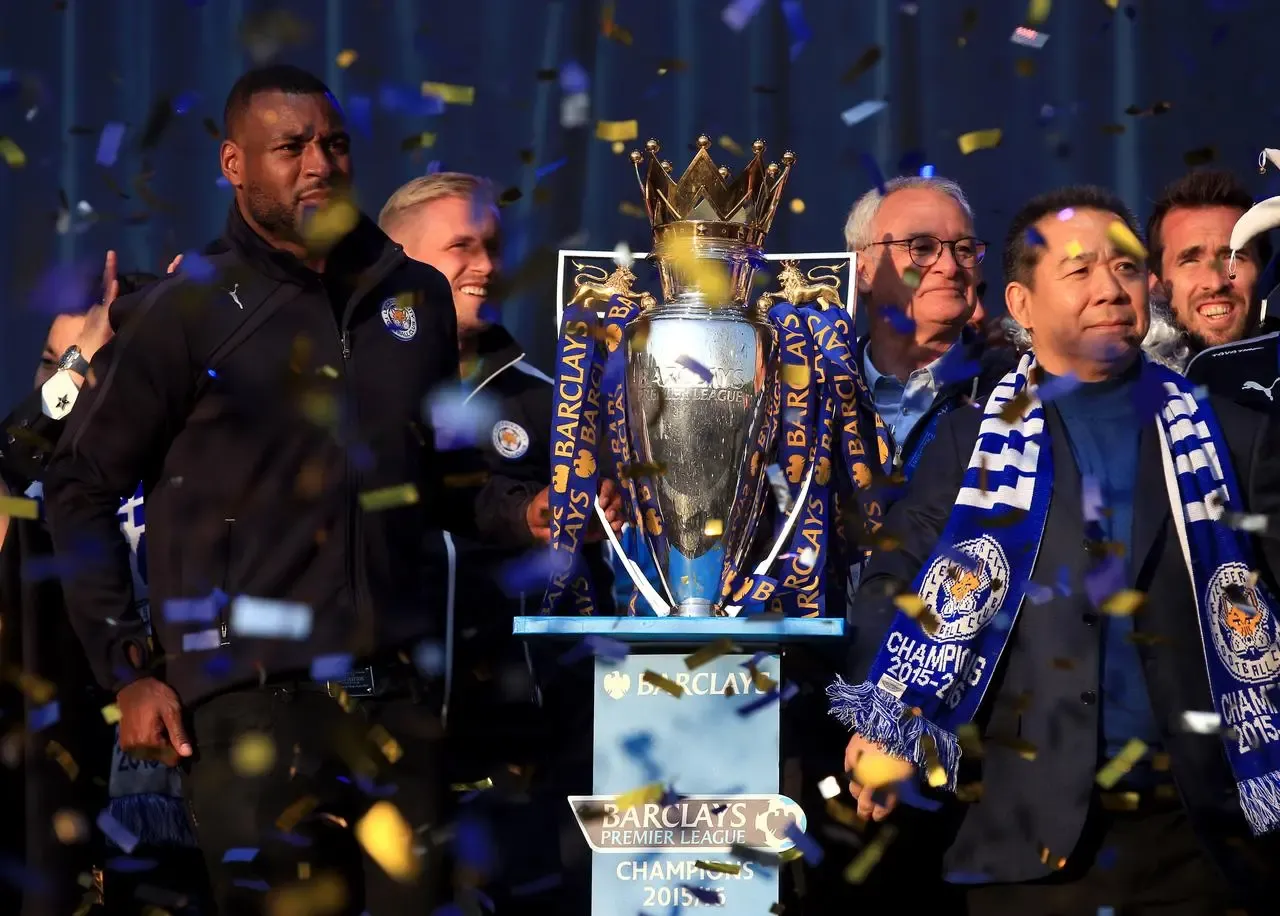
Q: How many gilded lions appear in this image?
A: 2